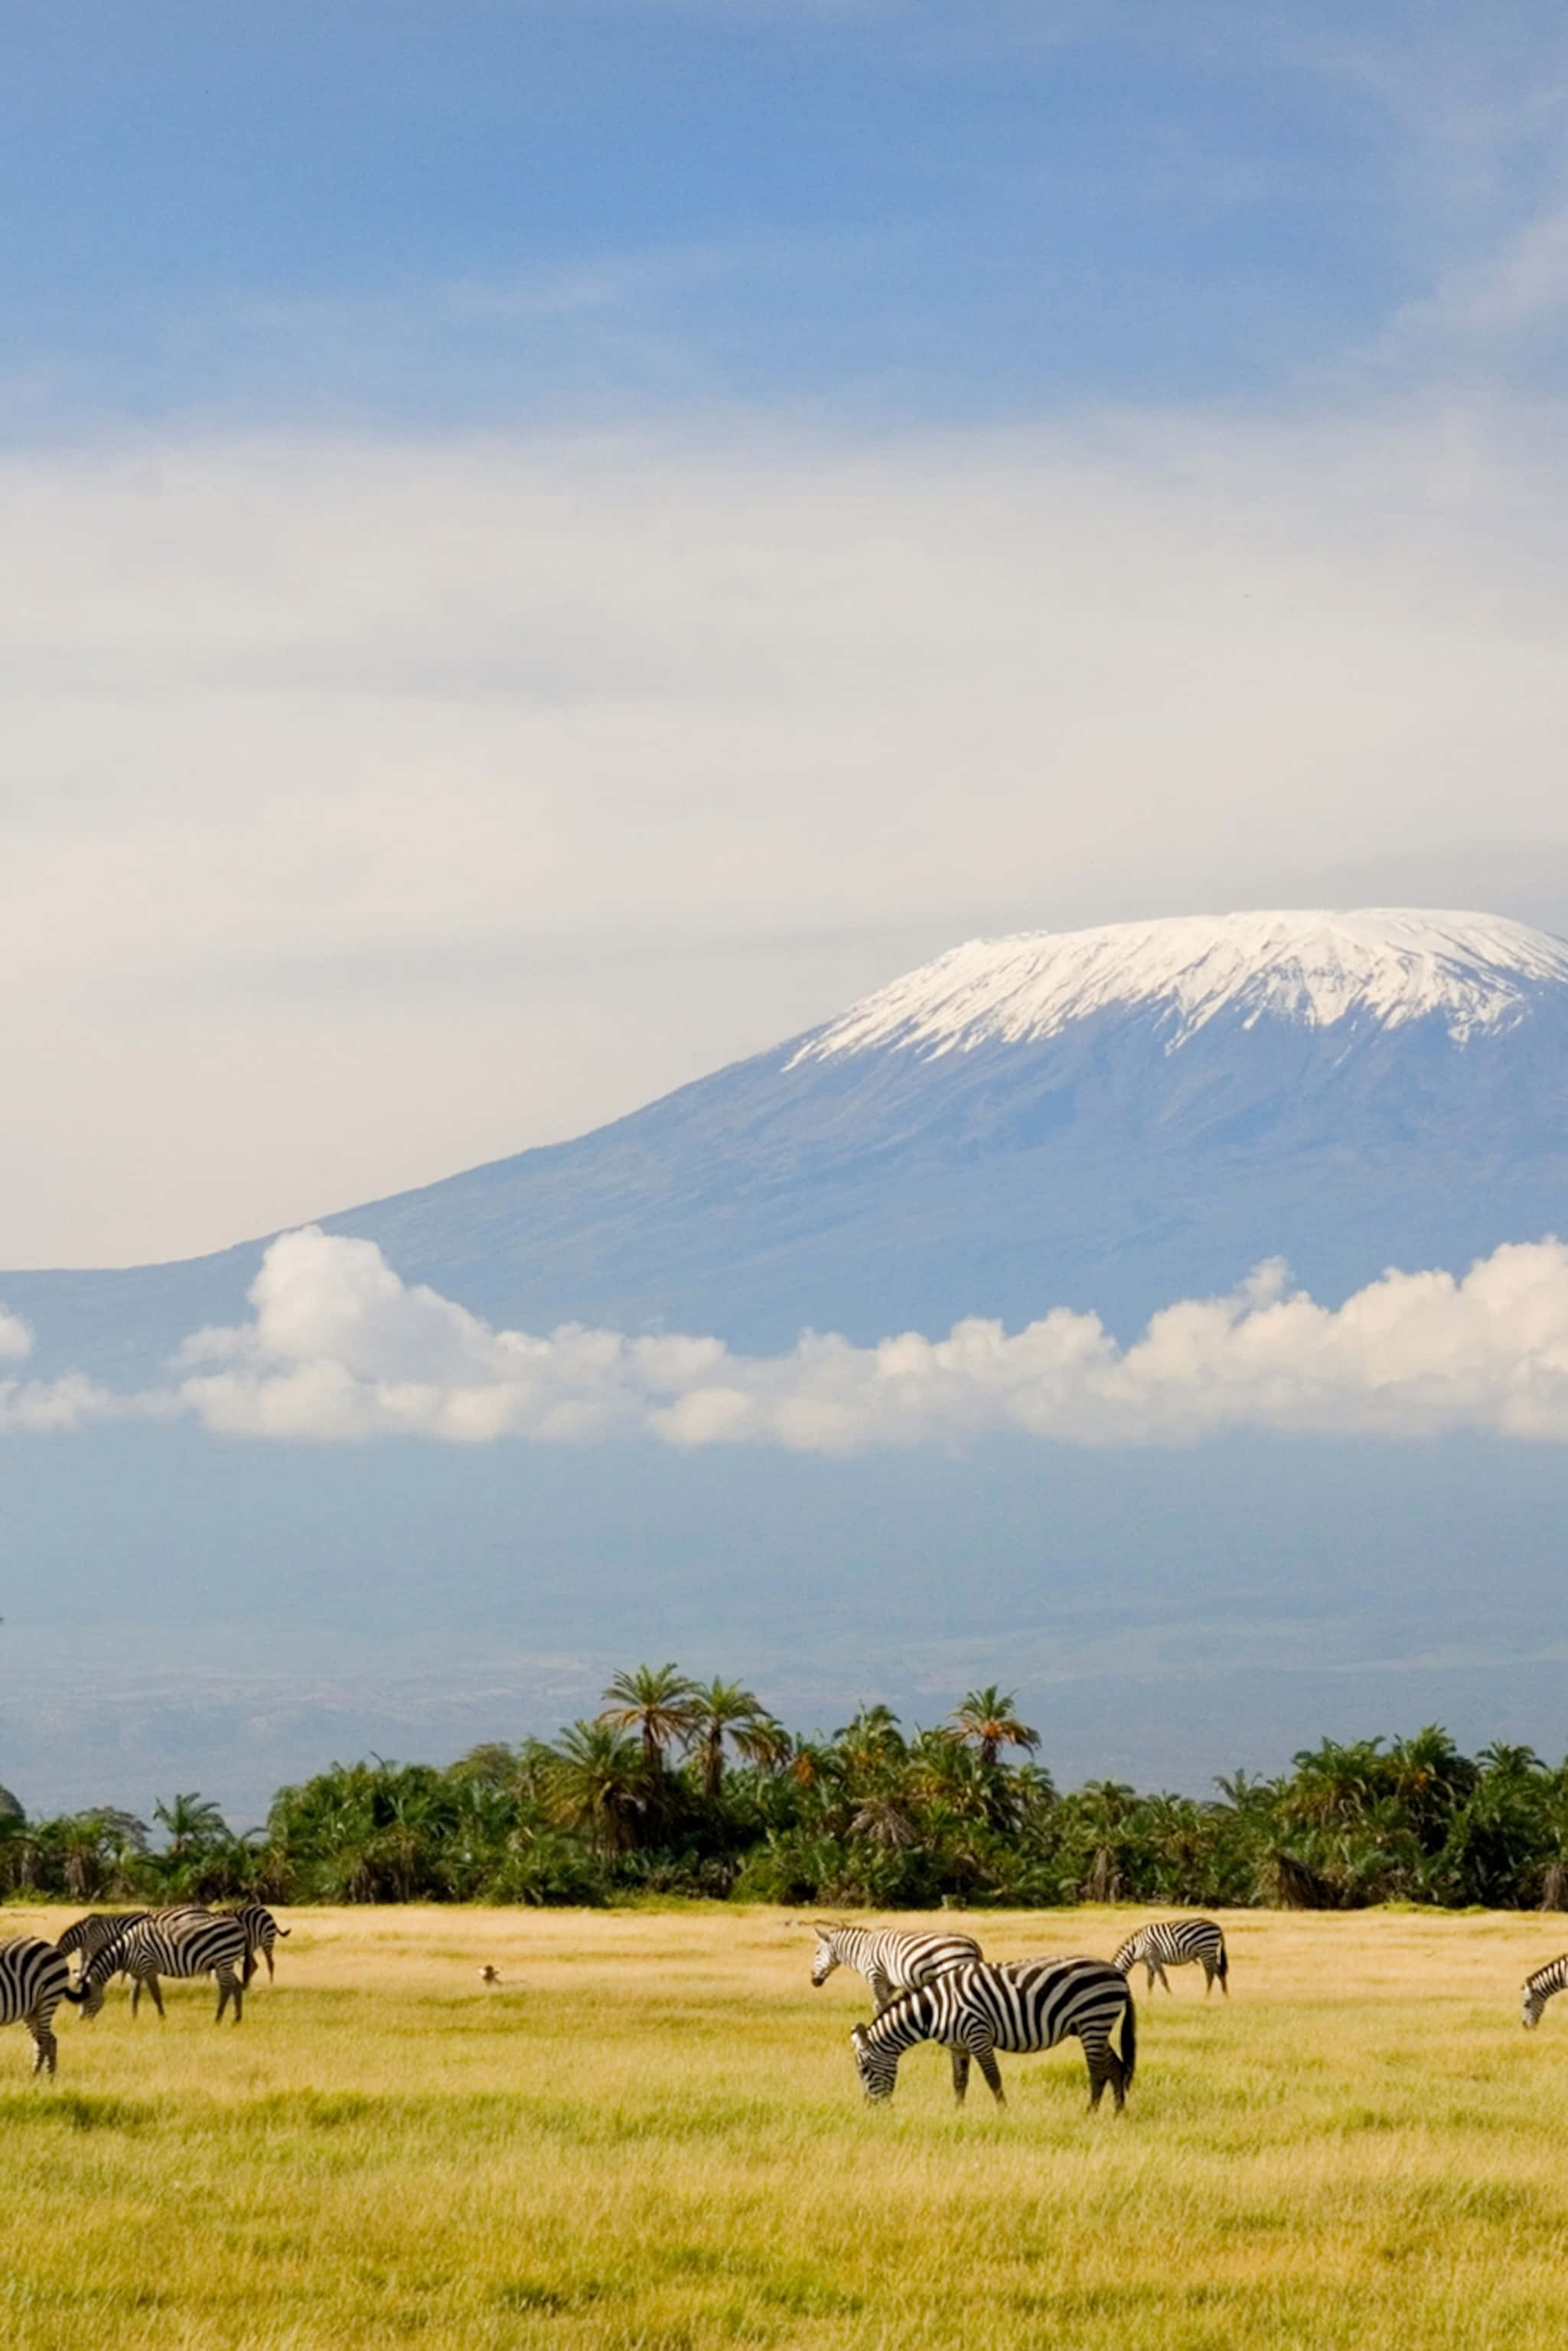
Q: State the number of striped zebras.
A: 8